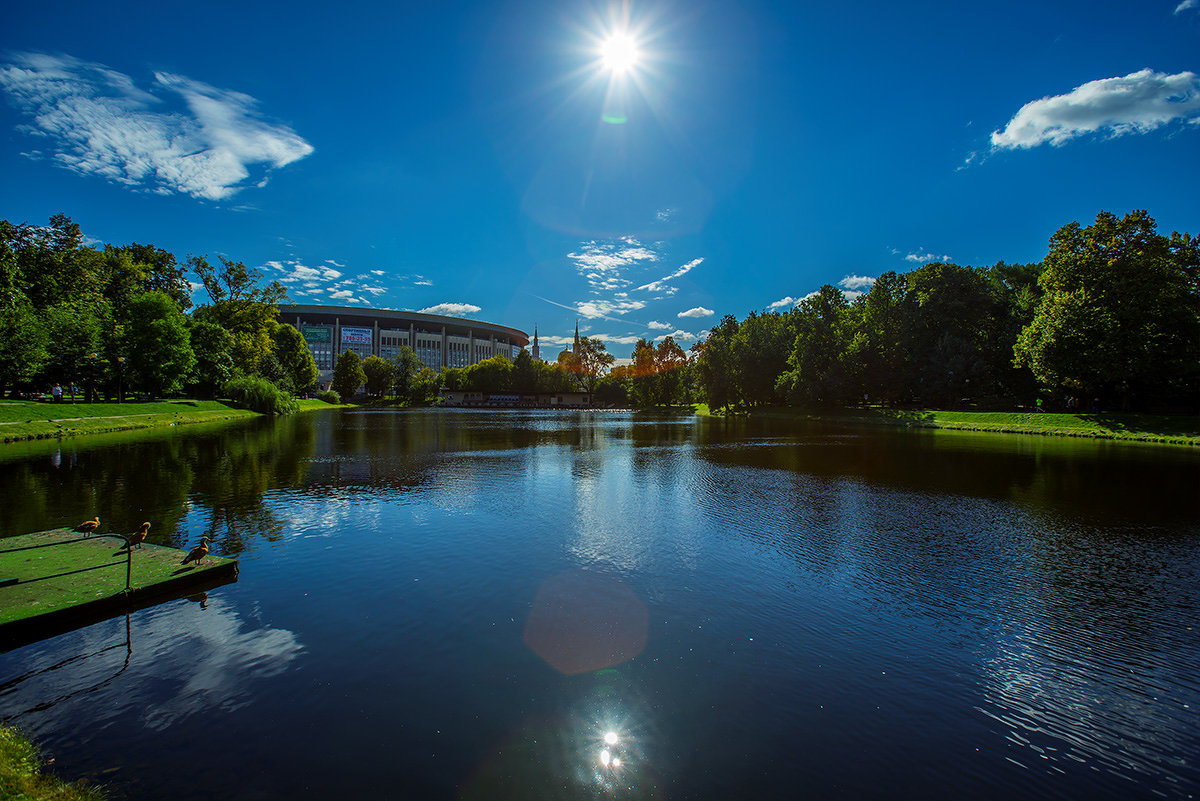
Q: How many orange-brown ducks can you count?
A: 3